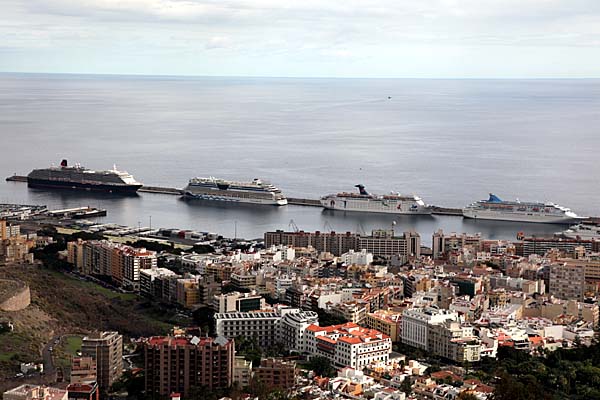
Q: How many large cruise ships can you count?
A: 4